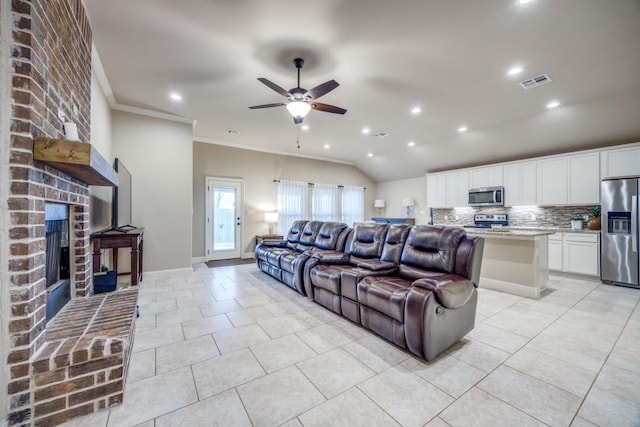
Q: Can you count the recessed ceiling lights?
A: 11